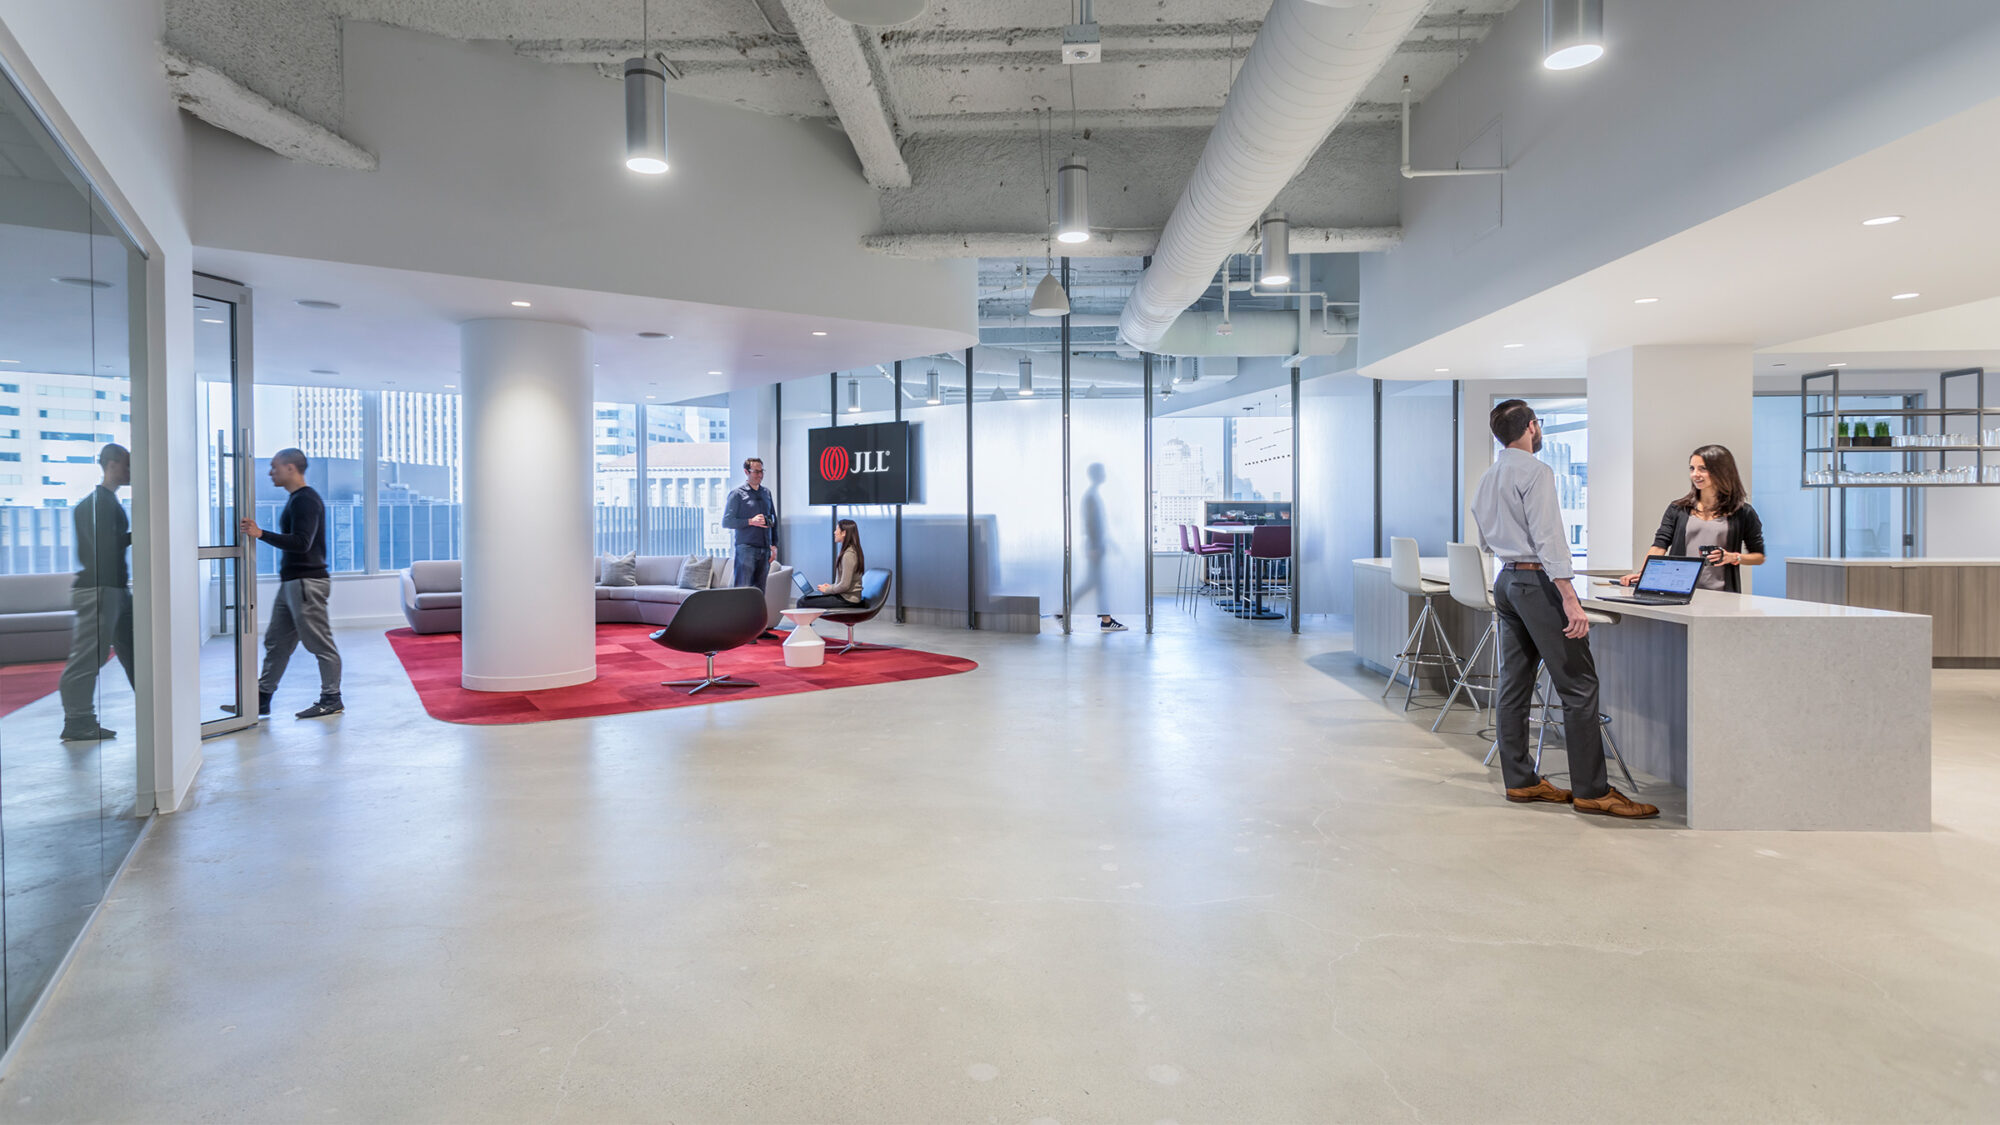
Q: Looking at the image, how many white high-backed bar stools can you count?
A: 3